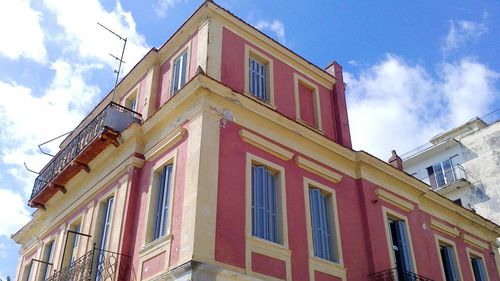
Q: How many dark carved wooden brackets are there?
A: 4